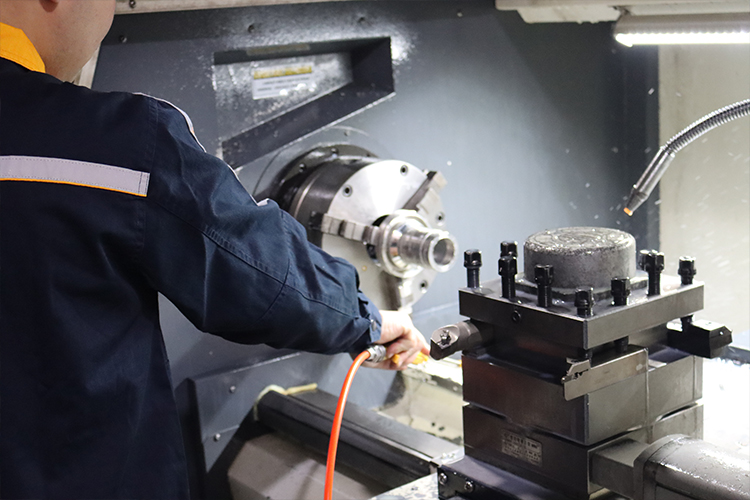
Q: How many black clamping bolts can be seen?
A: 9